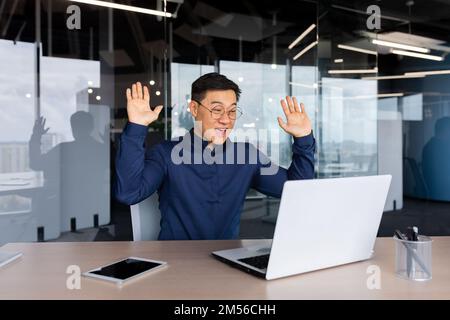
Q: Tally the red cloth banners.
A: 0